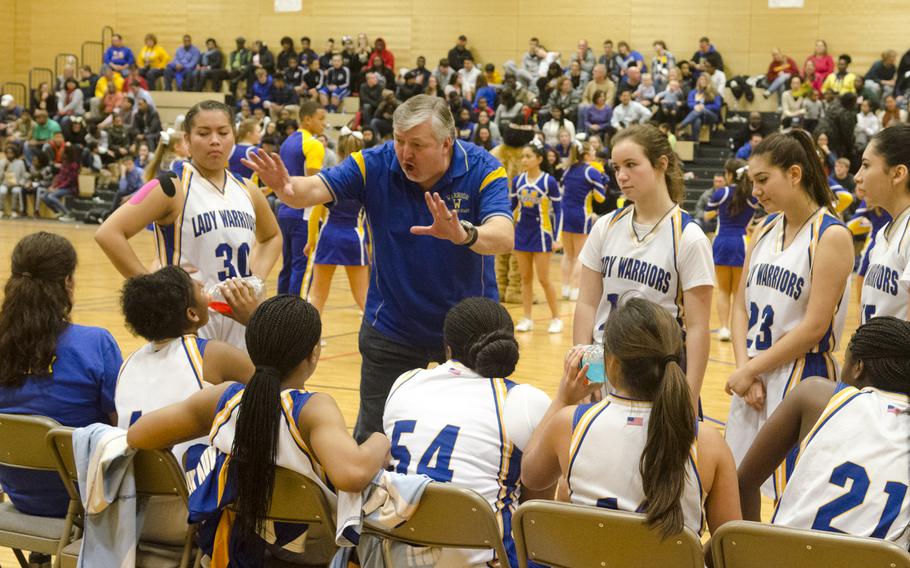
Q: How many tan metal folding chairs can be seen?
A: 6